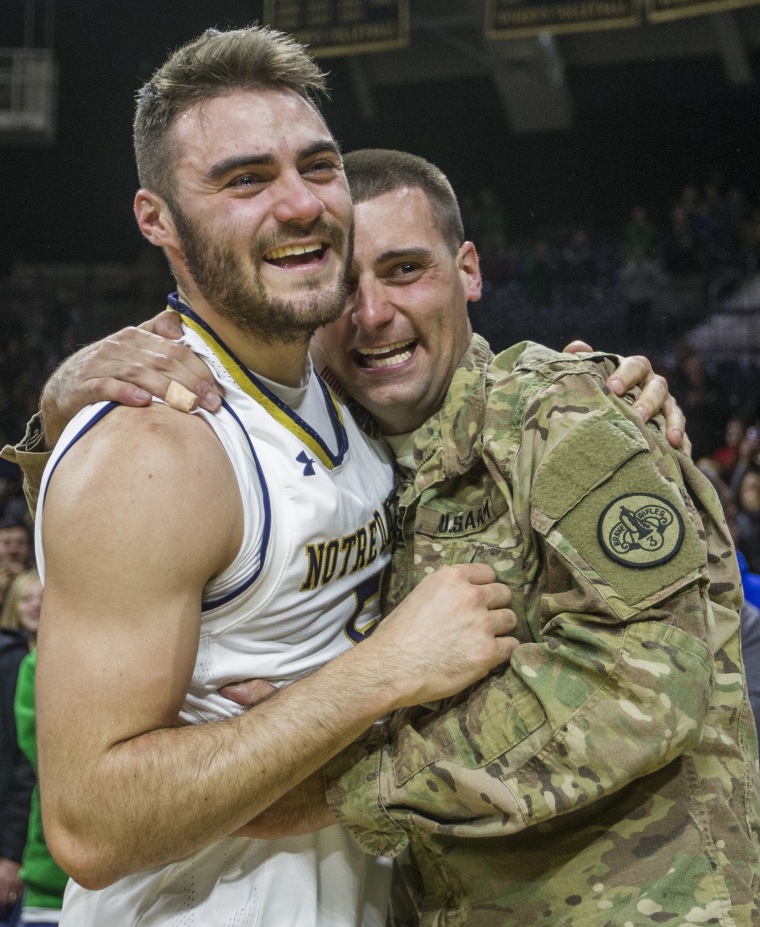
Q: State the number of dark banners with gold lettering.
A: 3